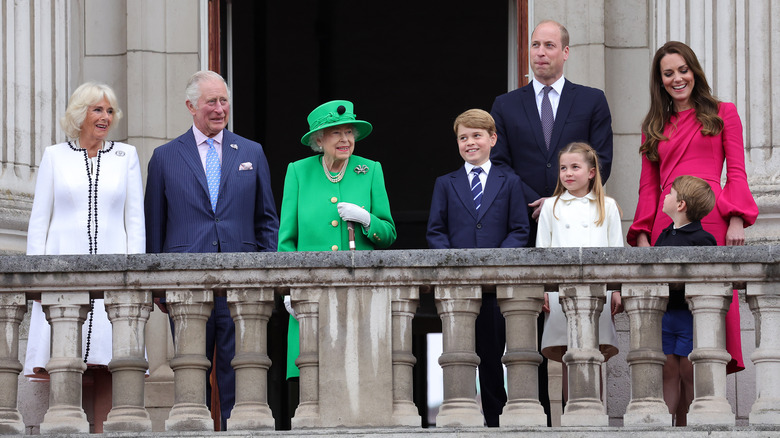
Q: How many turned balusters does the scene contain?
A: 13